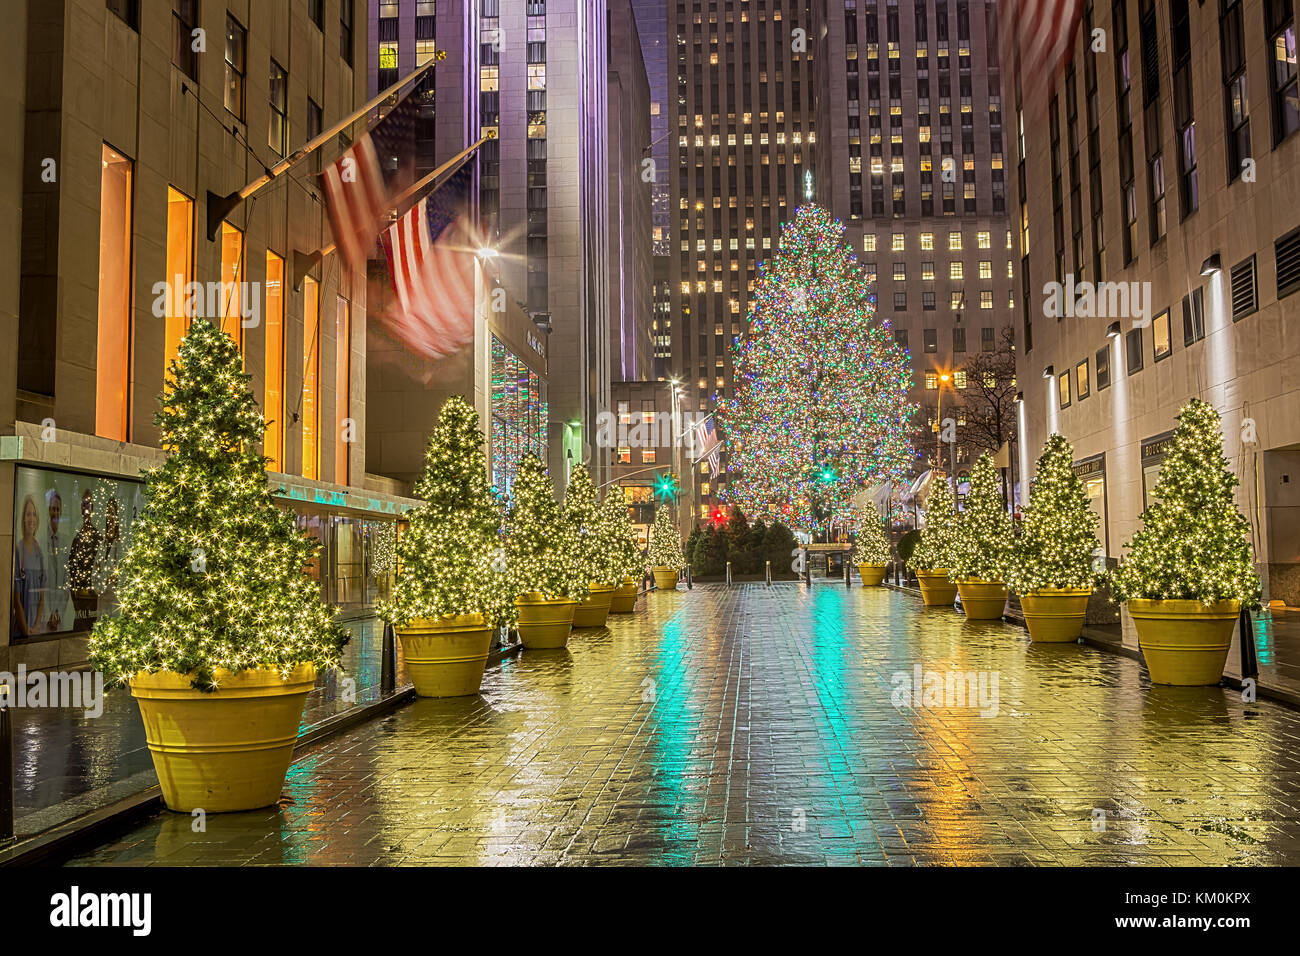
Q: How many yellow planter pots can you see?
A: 11